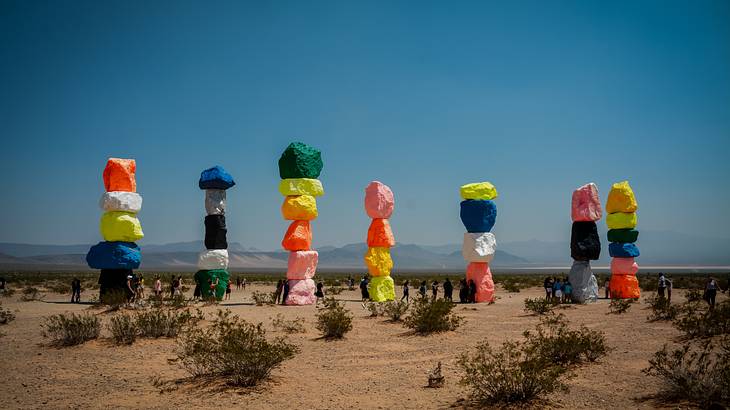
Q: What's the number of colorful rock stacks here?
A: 7